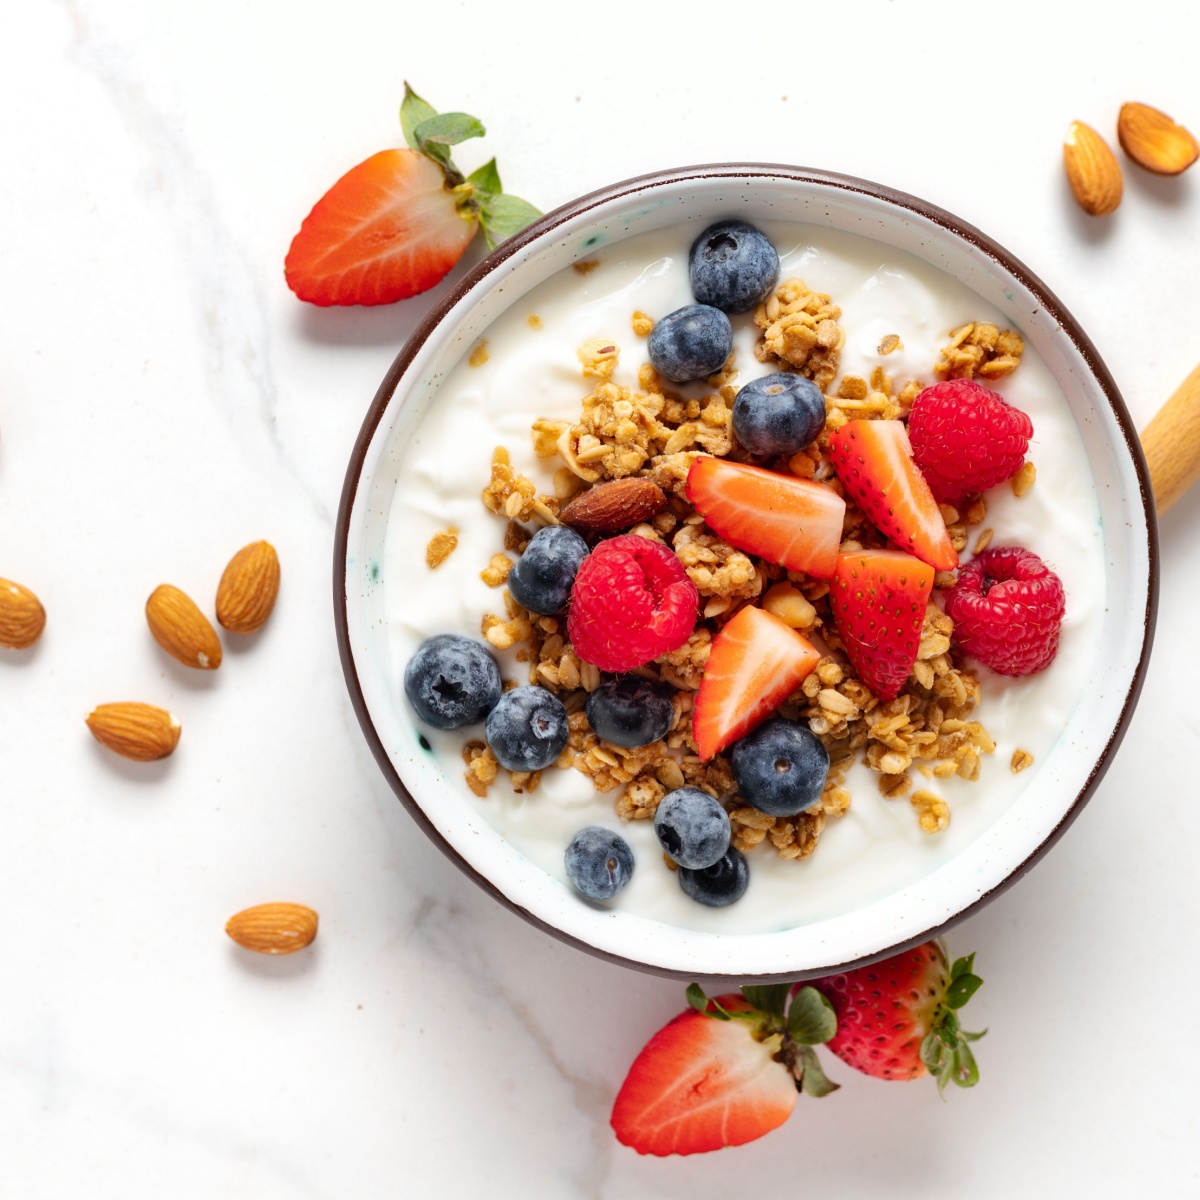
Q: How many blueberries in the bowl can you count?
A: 11